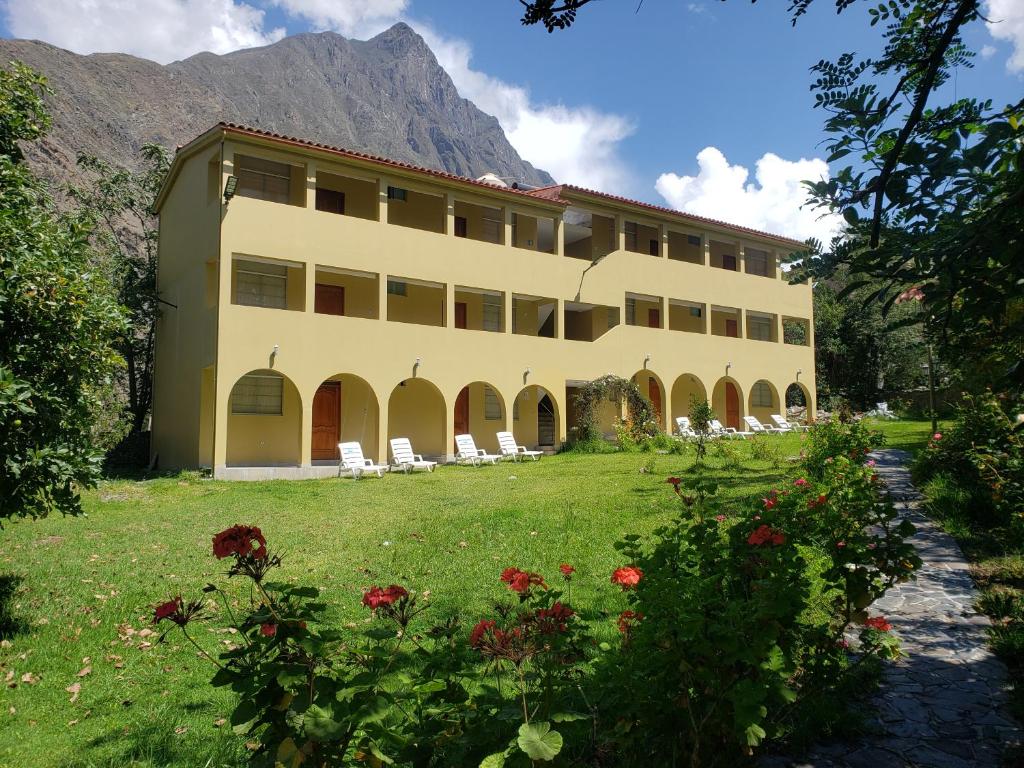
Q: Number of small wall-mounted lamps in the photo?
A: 6